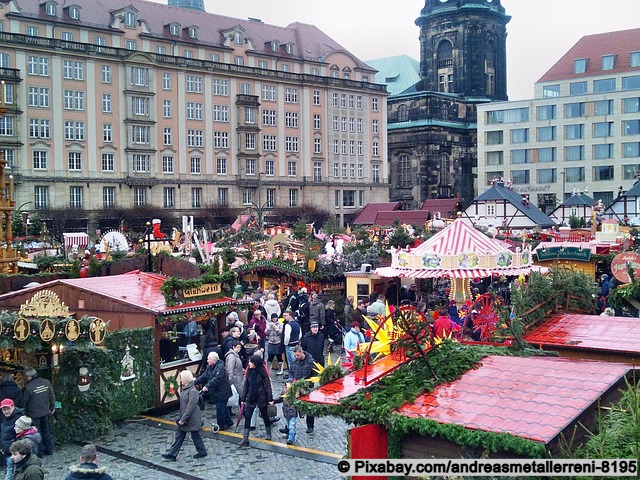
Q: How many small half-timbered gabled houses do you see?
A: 3